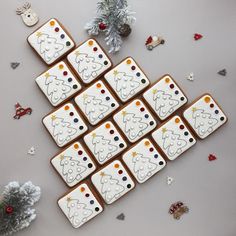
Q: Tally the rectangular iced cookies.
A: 15